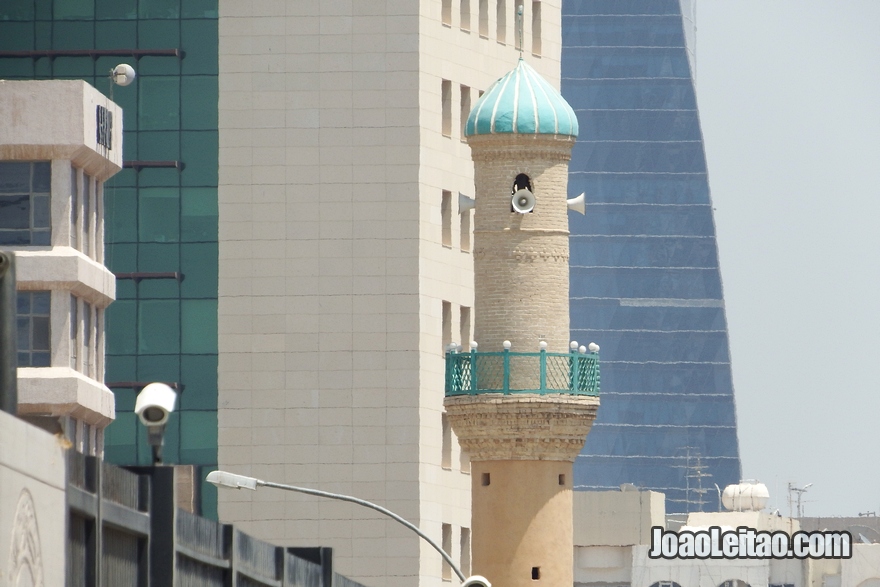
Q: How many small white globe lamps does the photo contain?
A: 10